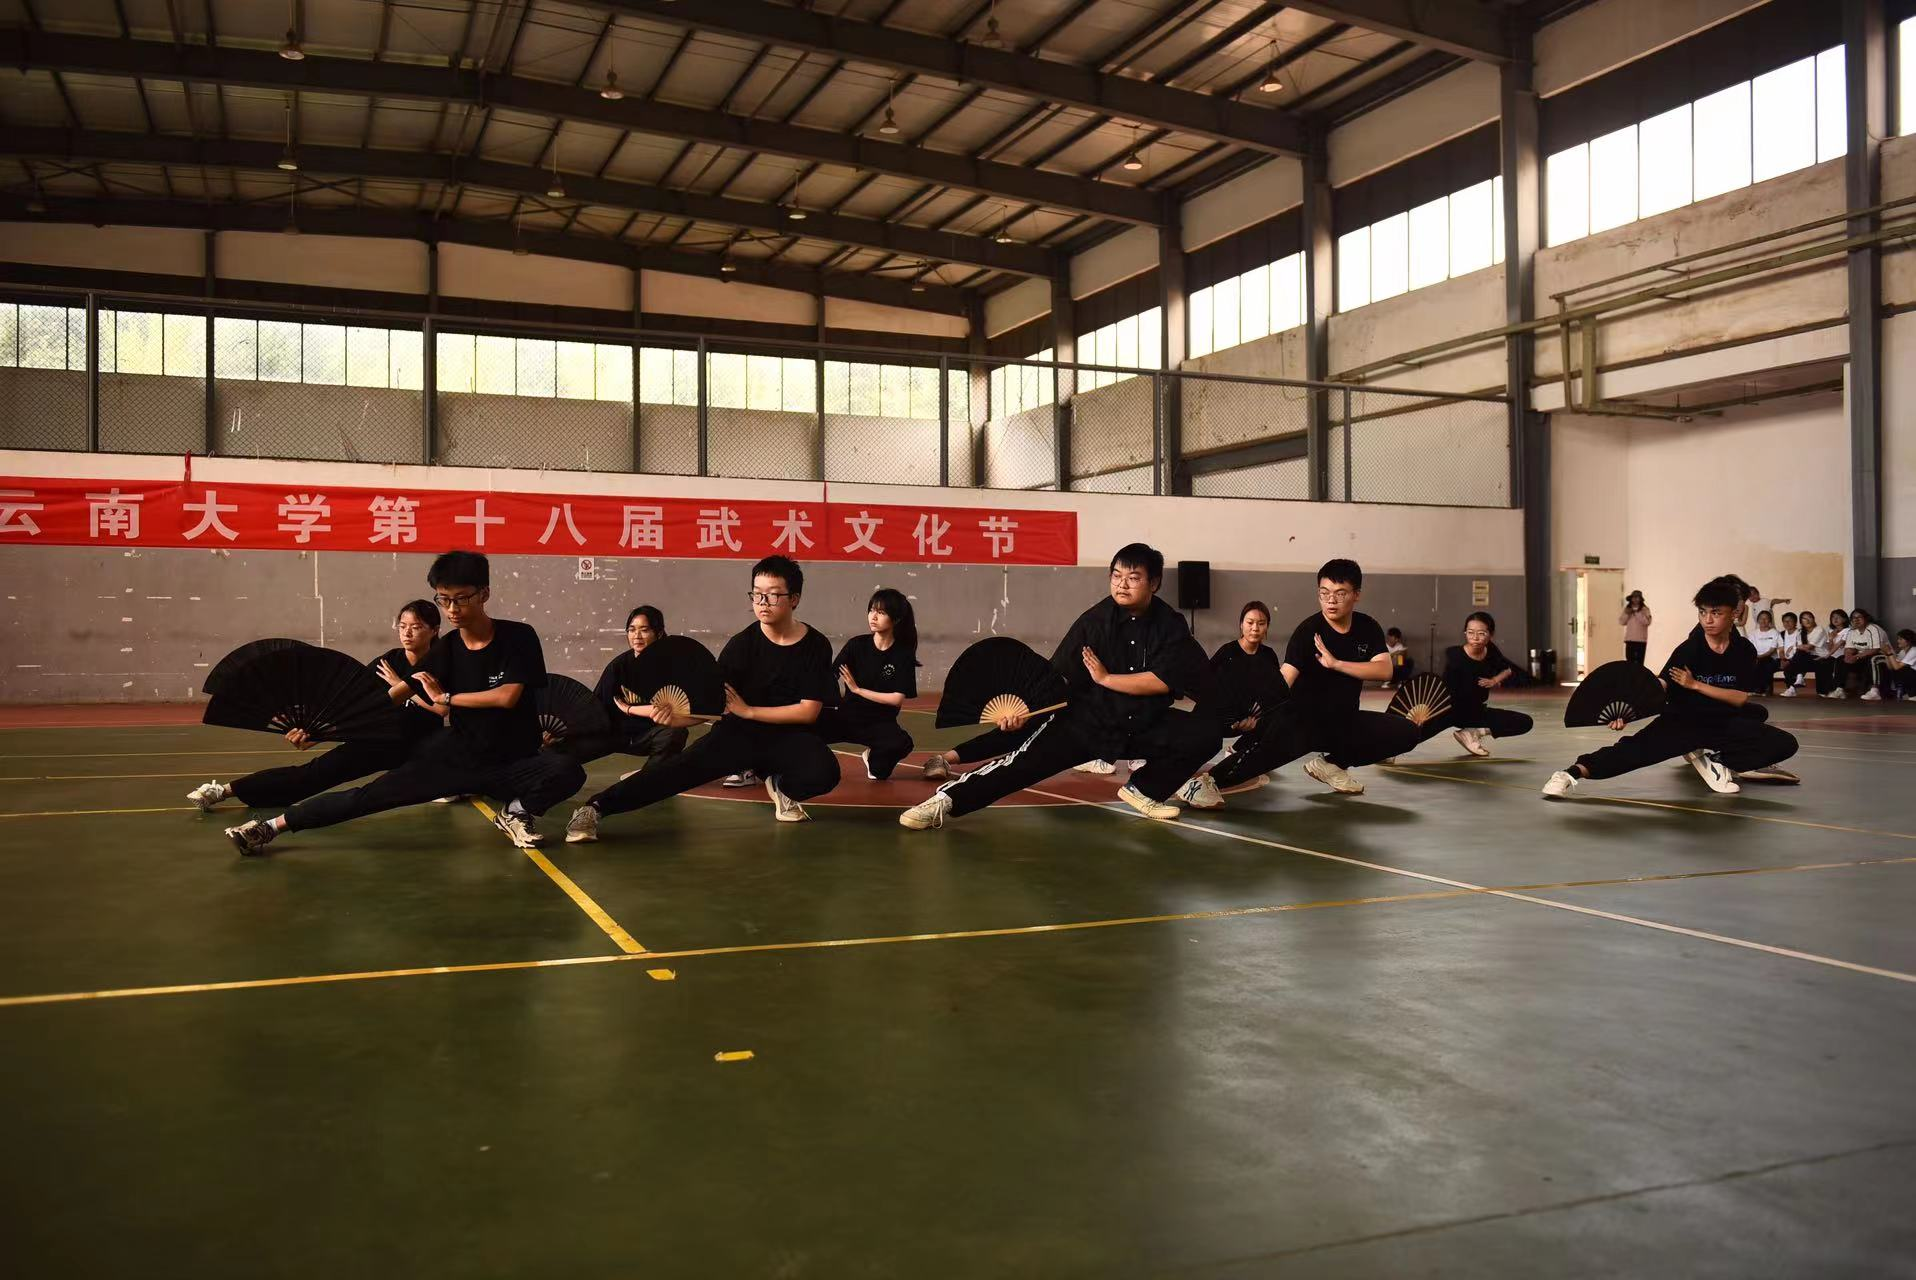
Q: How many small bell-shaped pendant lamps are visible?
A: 15